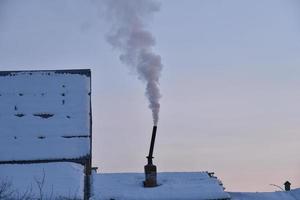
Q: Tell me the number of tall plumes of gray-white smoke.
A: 1